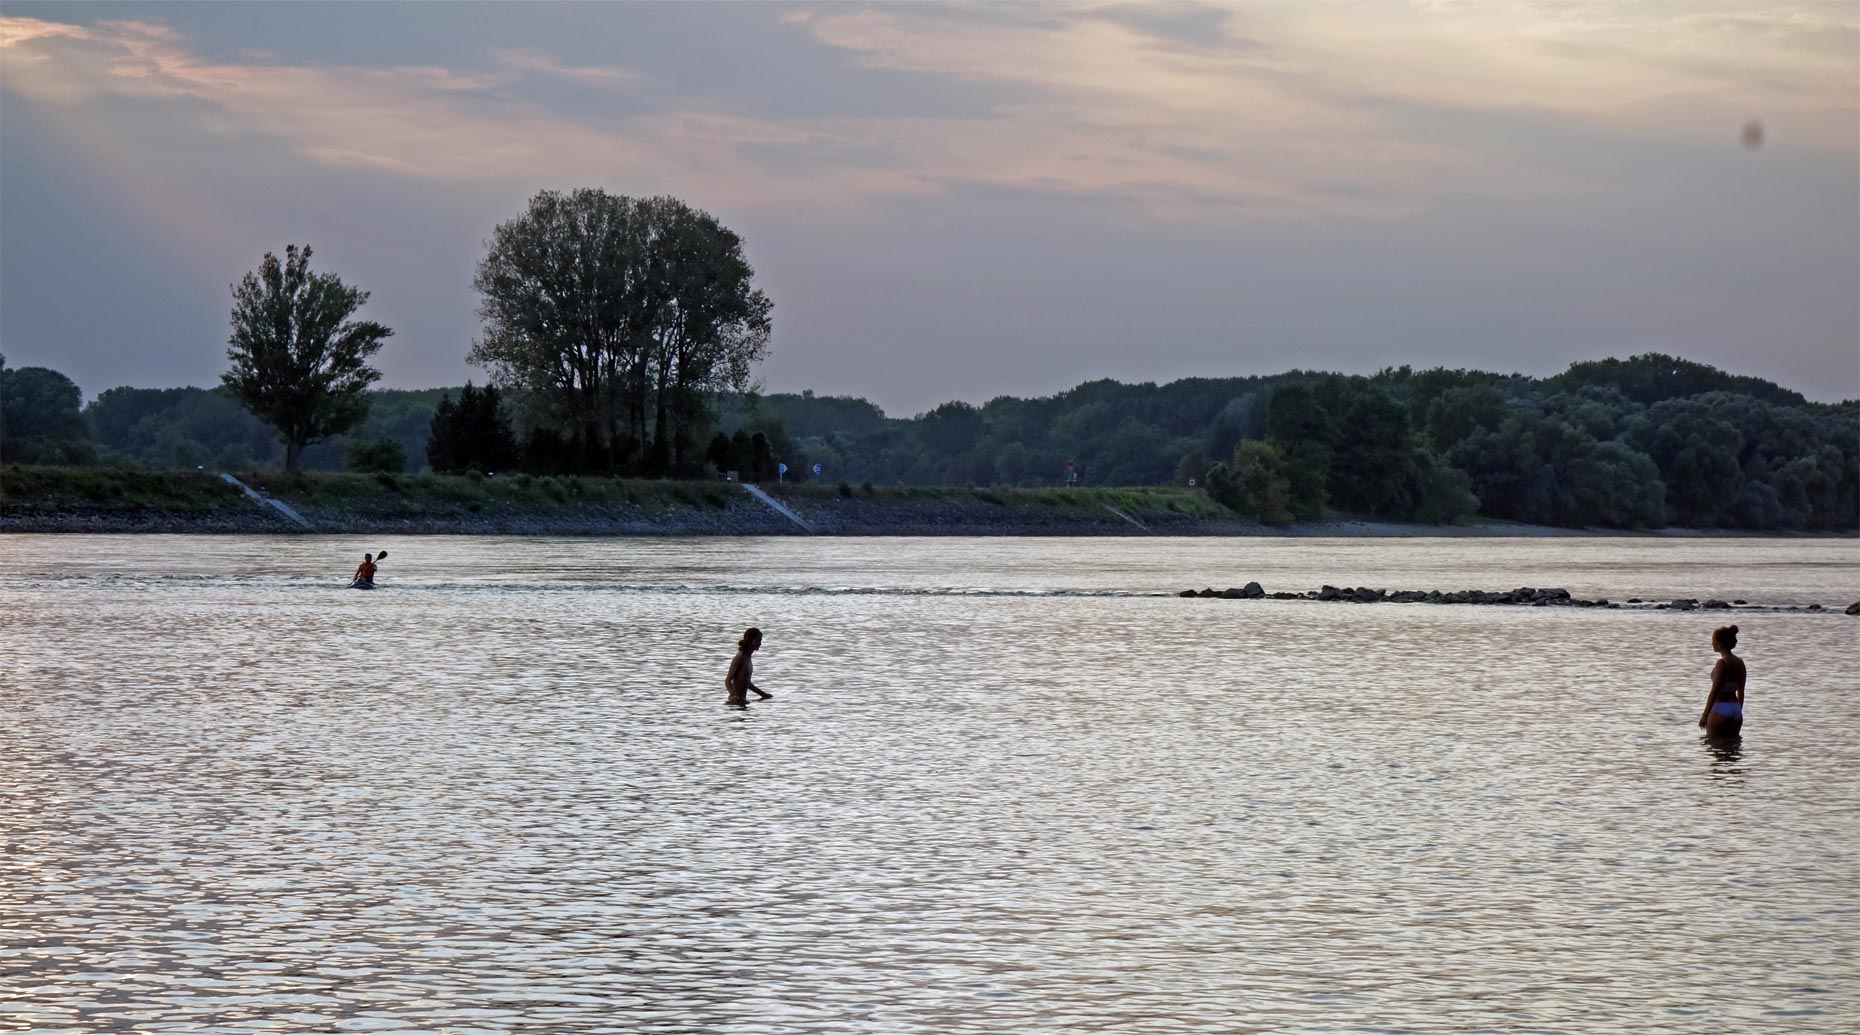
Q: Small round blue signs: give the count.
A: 2